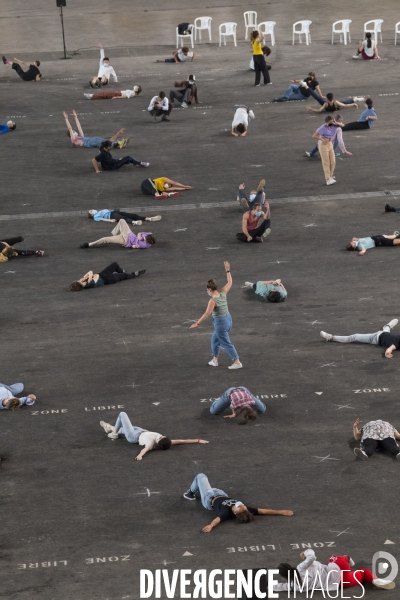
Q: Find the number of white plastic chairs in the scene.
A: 9